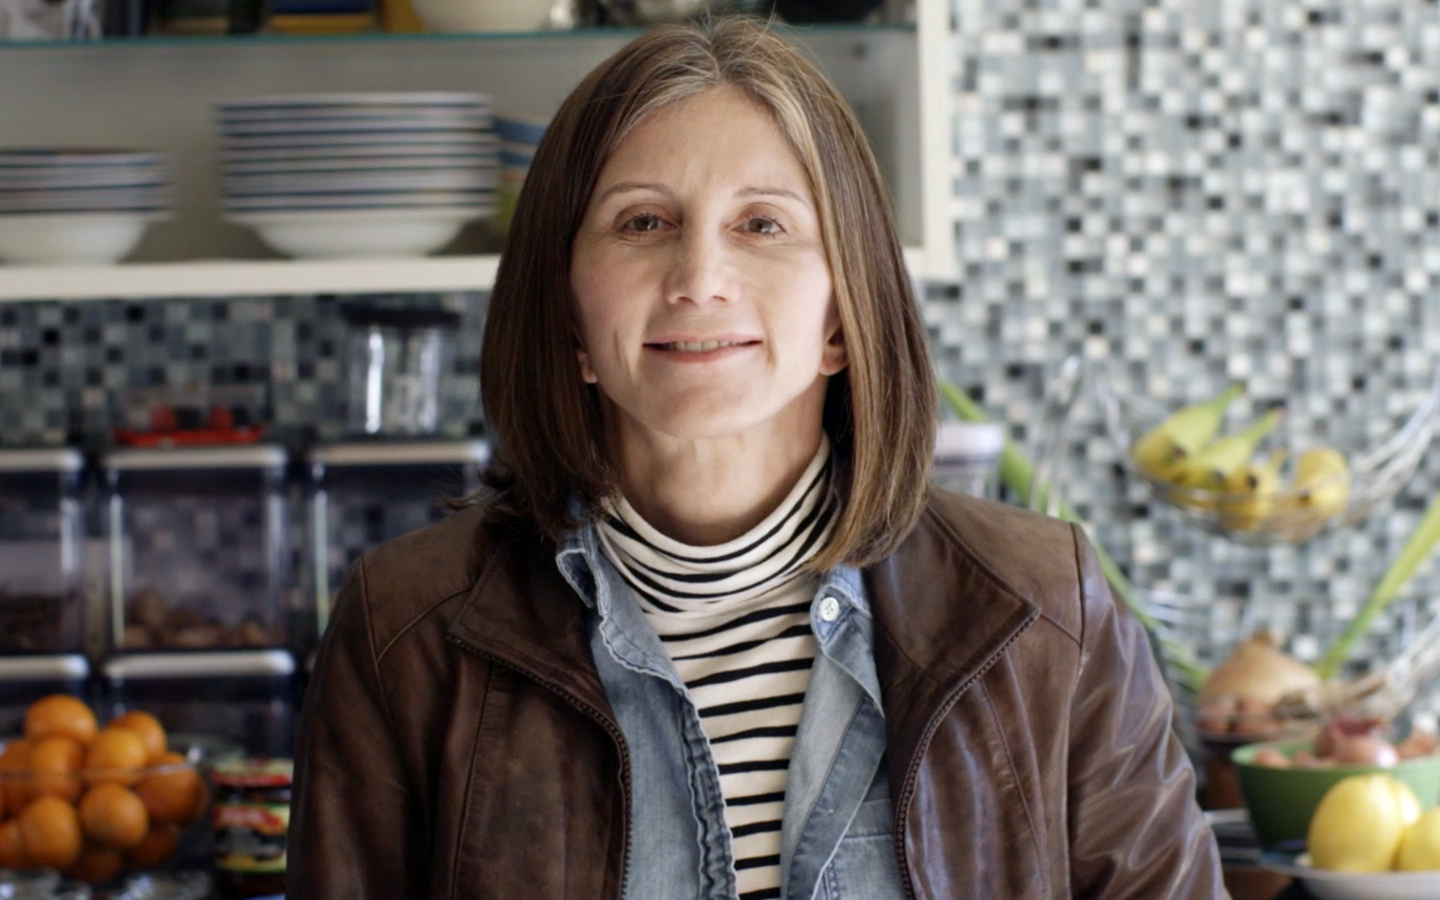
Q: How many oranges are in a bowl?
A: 11